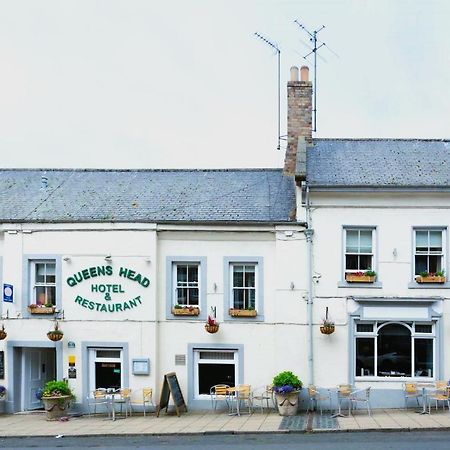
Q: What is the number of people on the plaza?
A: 0